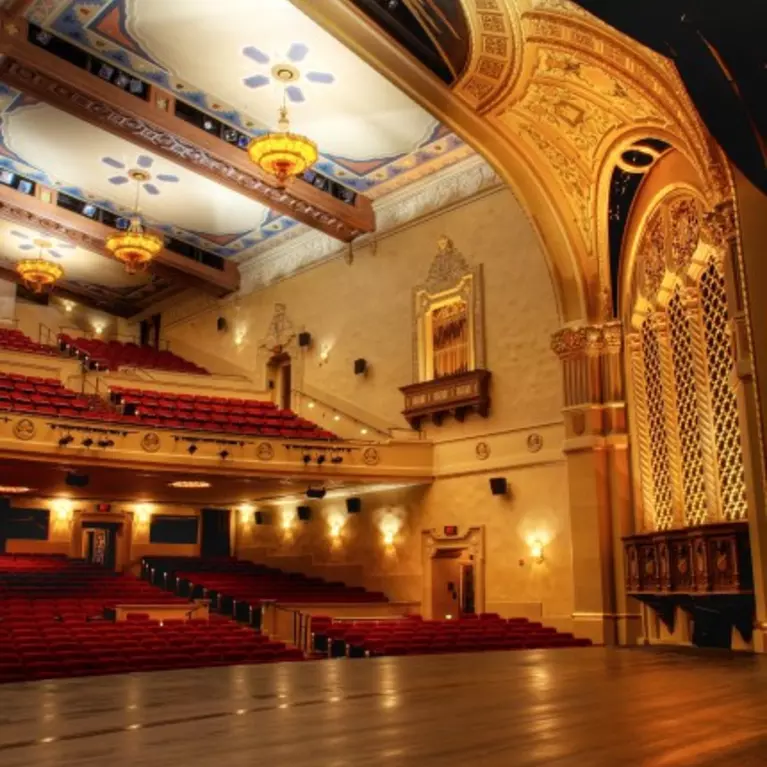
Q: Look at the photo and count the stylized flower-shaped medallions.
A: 3